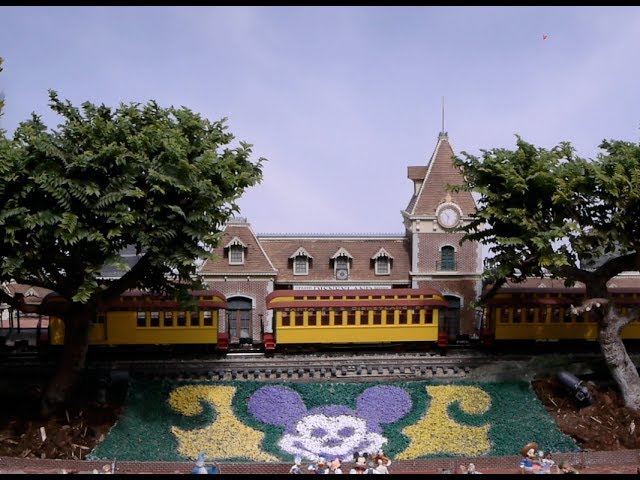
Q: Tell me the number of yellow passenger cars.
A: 3